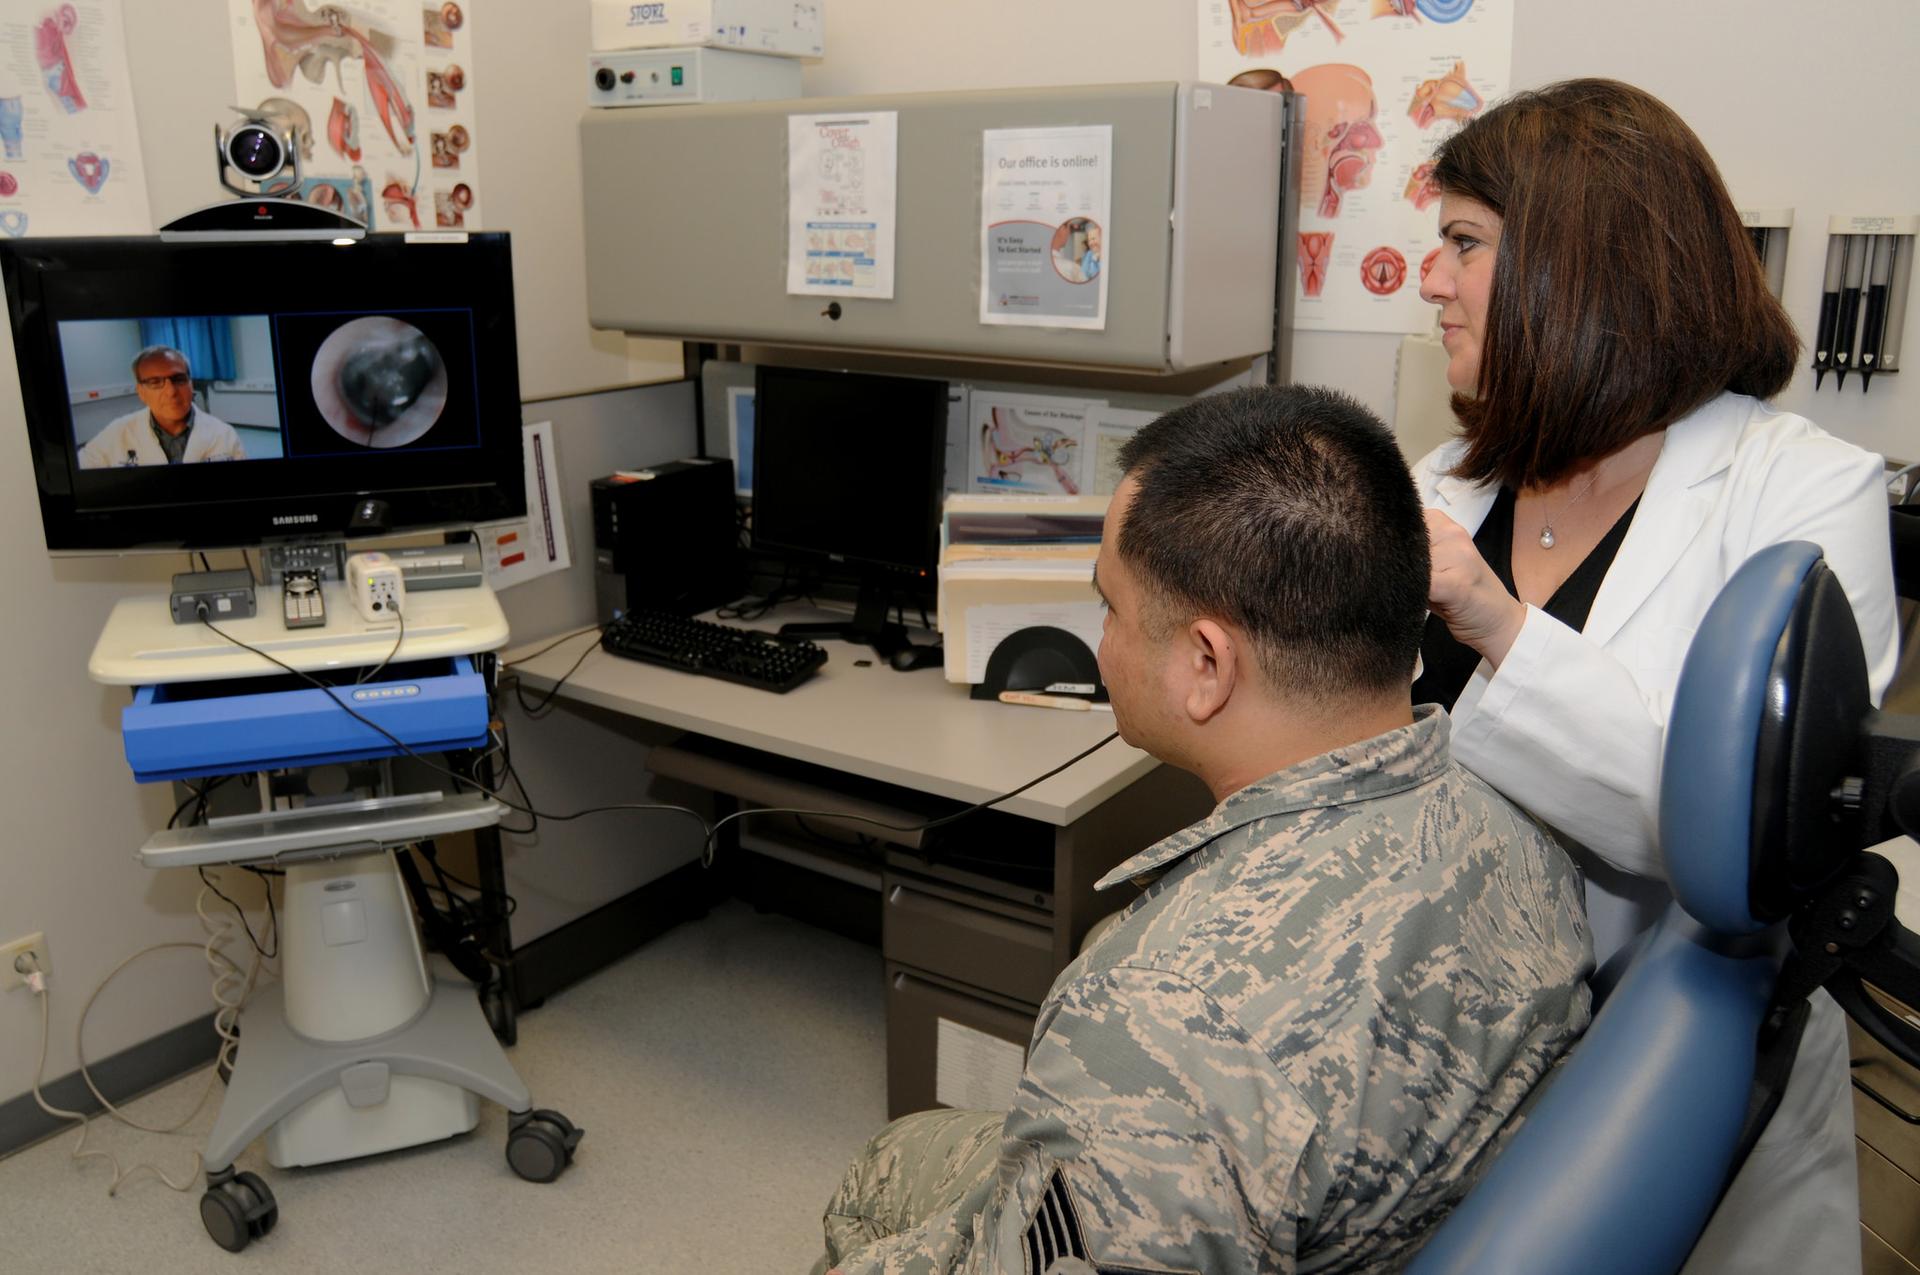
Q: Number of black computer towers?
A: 1